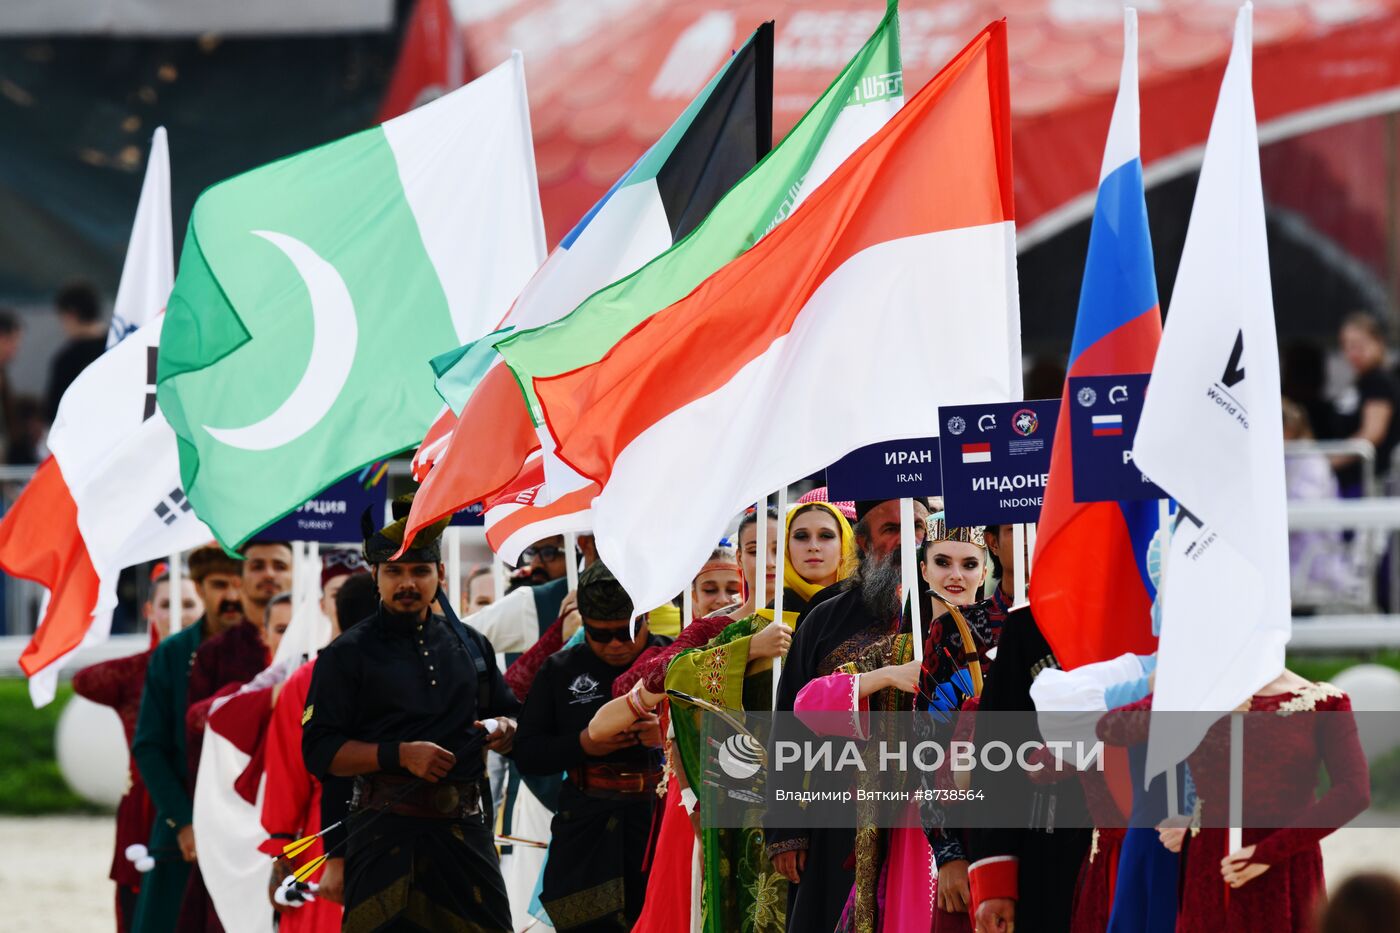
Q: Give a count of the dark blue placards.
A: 5